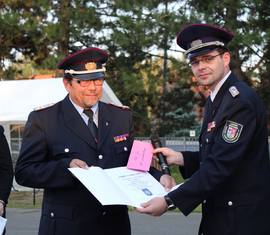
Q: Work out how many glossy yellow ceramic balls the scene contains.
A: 0